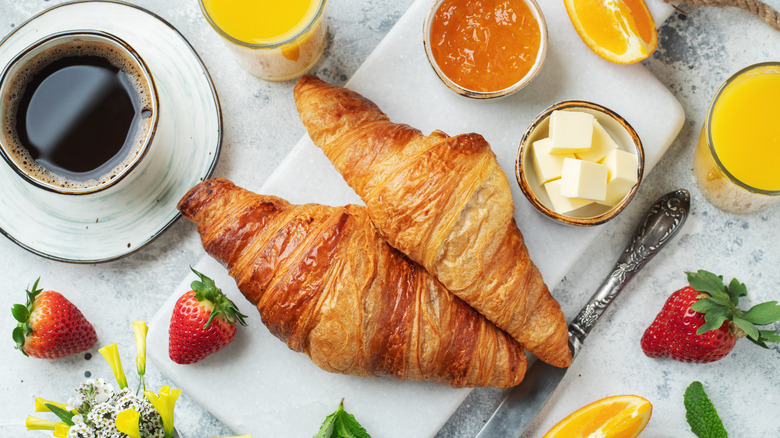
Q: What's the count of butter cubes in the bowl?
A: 6